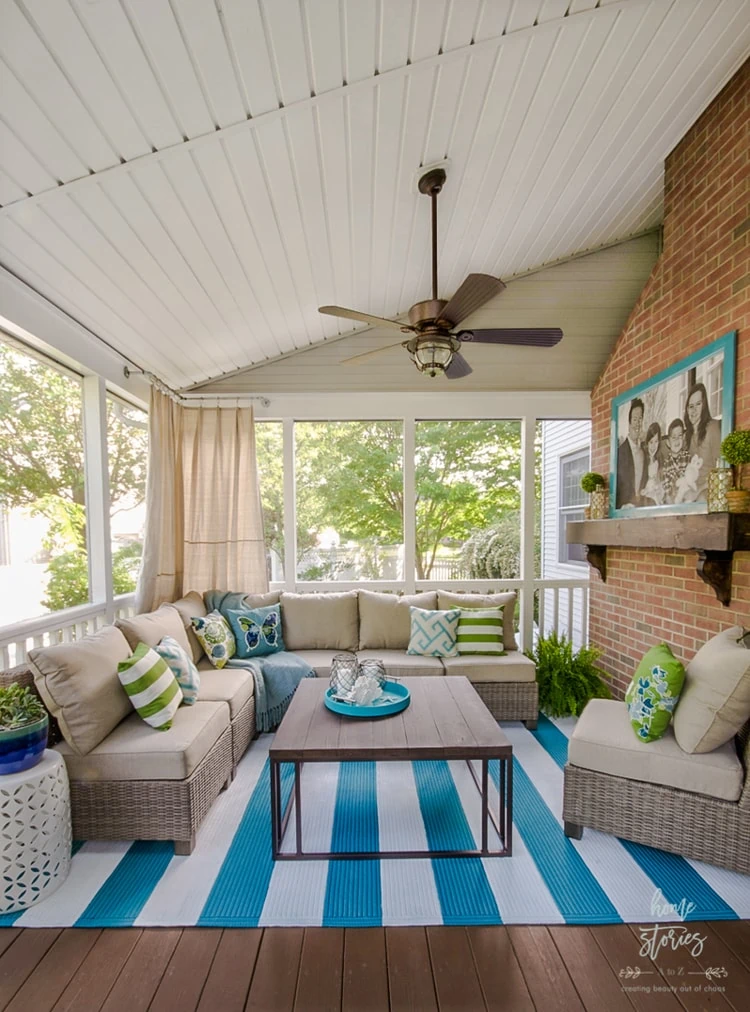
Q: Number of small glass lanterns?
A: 2